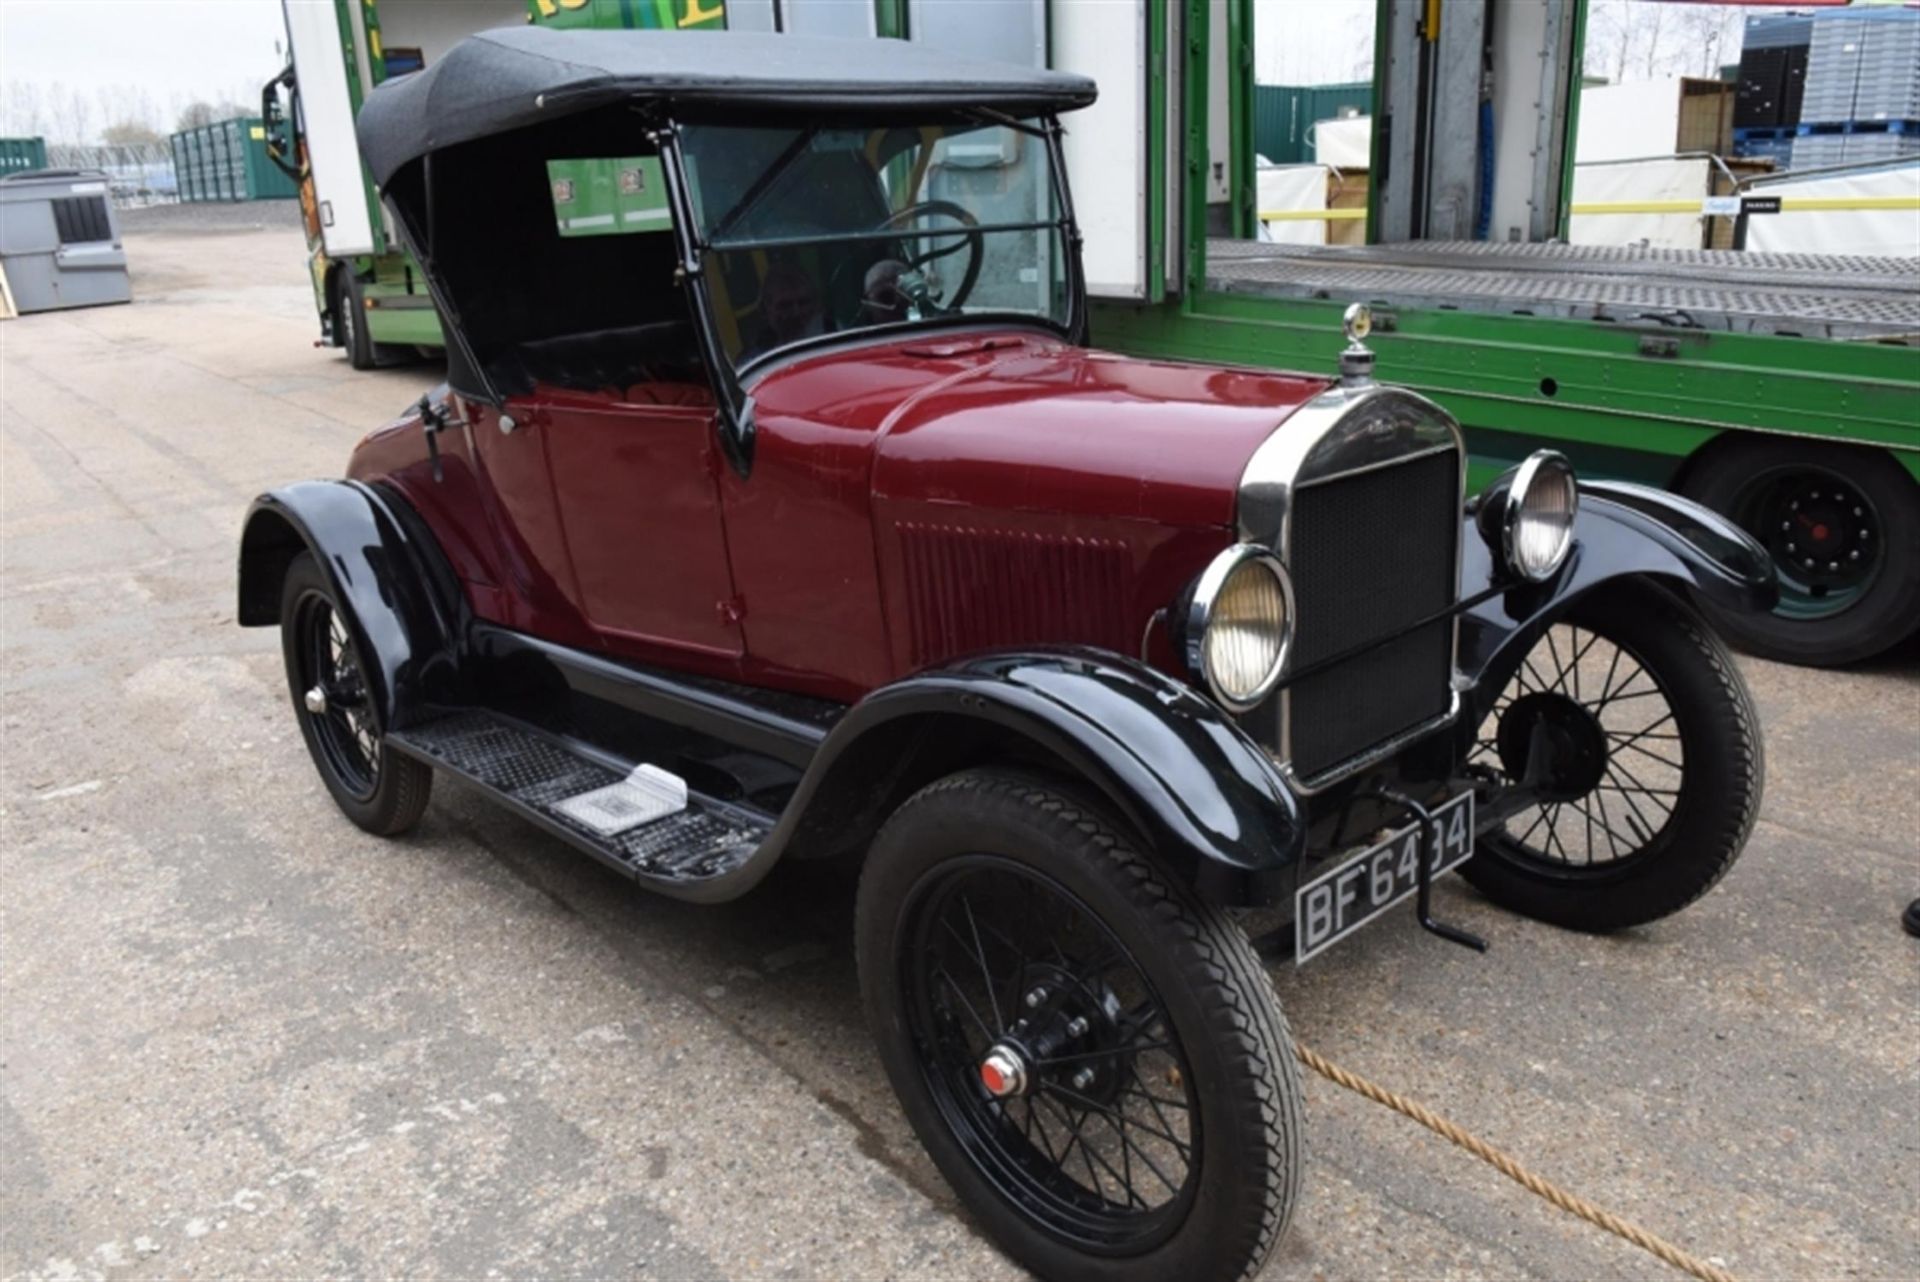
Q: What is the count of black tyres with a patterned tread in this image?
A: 3